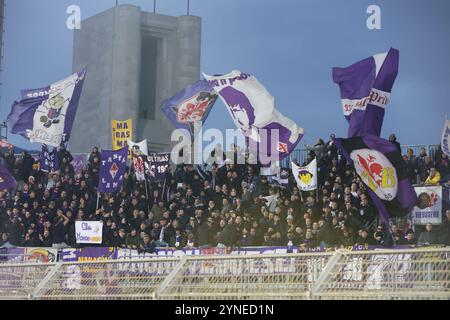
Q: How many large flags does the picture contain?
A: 5